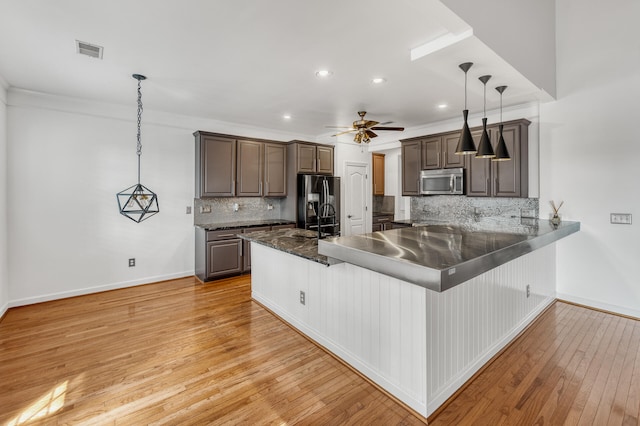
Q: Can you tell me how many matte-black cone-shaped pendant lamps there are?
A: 3